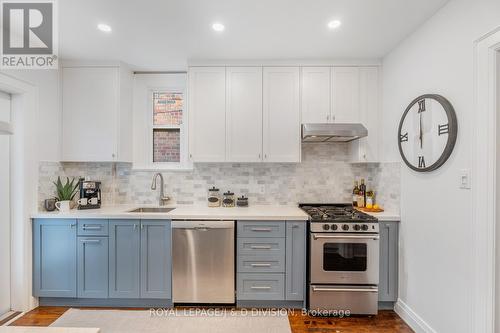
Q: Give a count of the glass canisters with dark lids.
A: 3